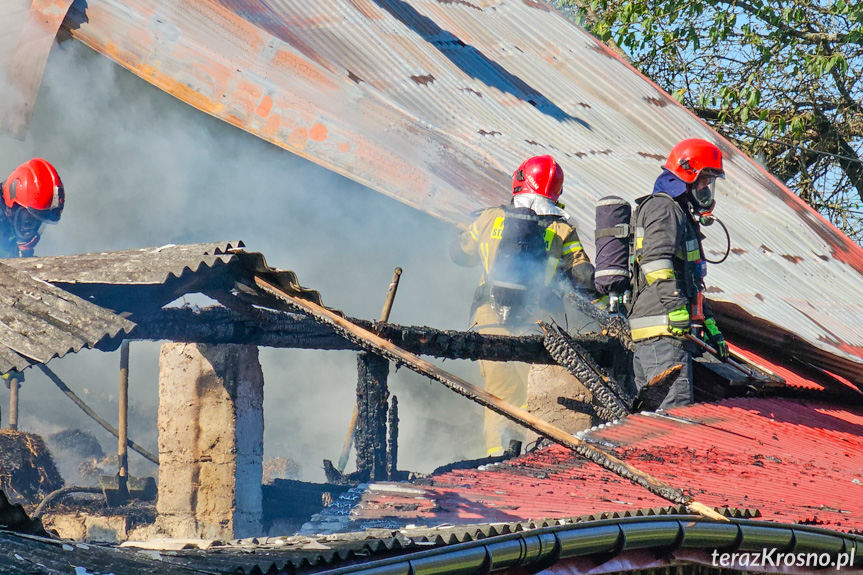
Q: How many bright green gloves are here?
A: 2